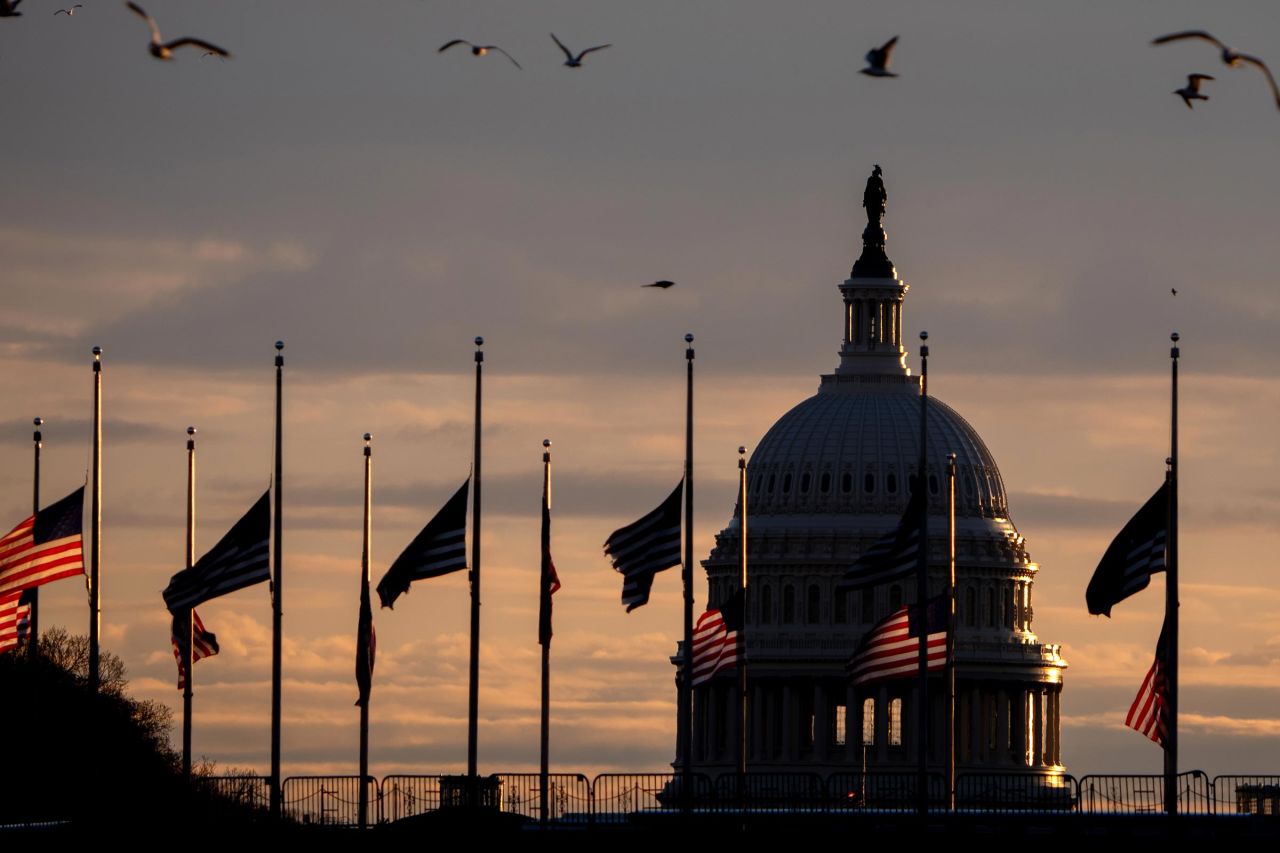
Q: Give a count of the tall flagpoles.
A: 6